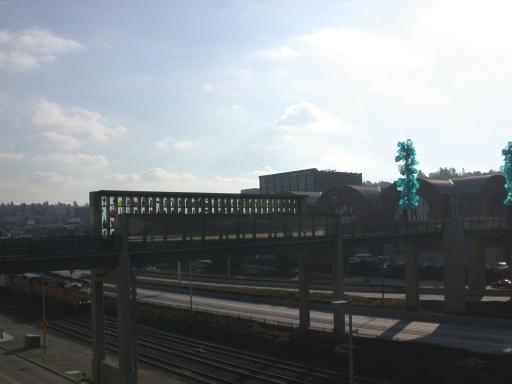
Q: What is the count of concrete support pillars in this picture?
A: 7